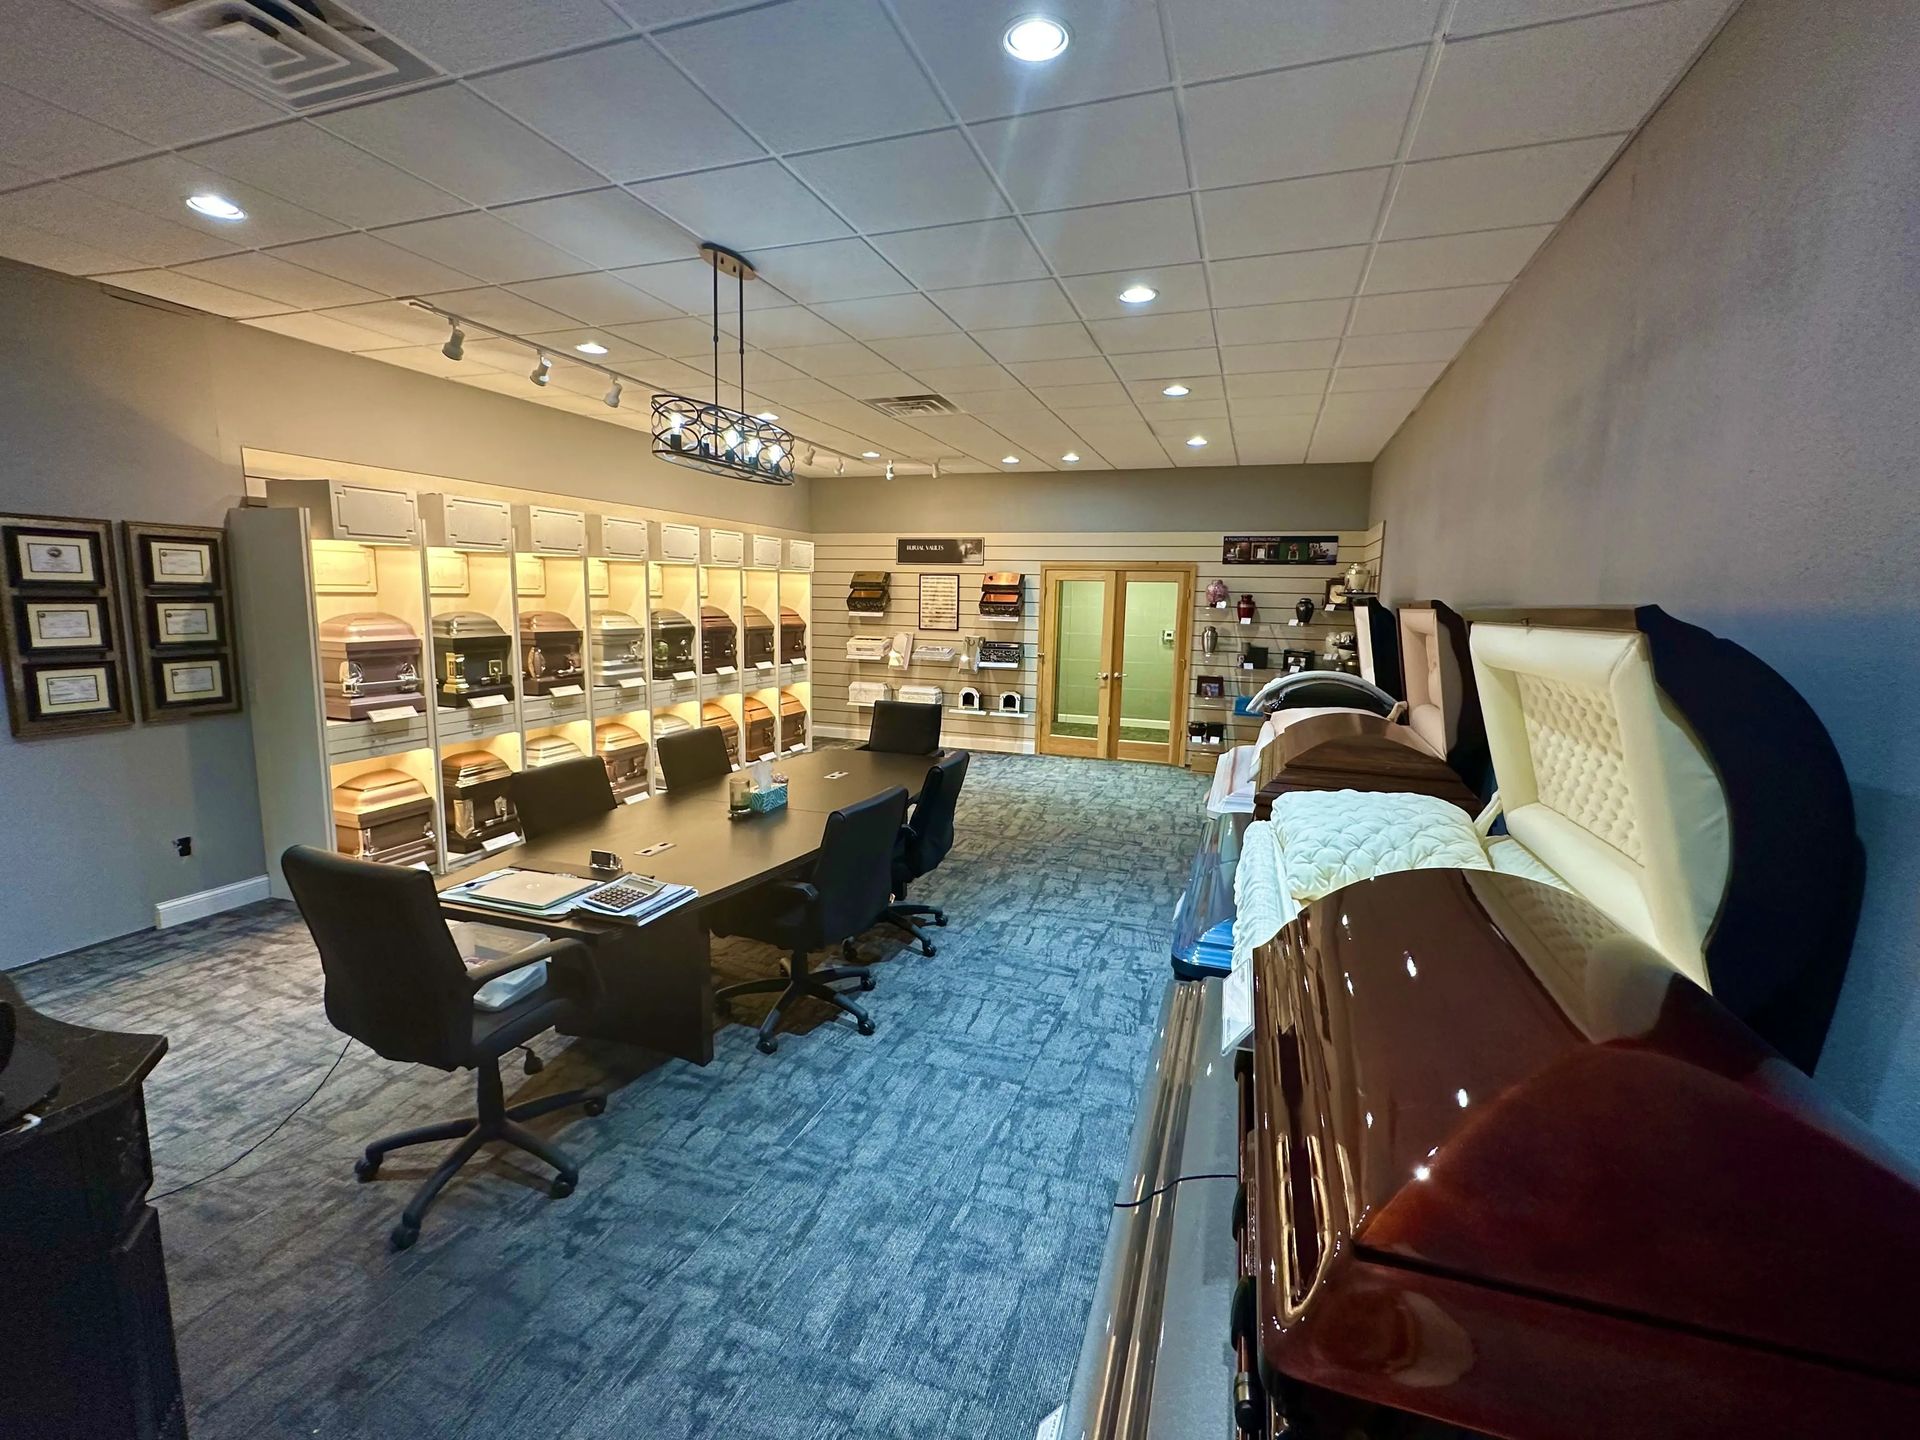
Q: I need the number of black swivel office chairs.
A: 6